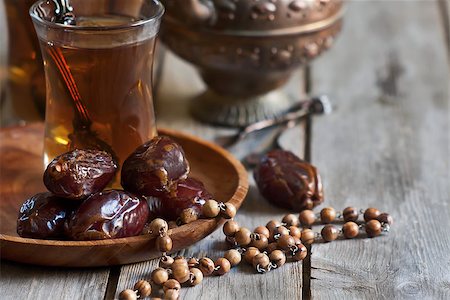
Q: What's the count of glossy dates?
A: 6